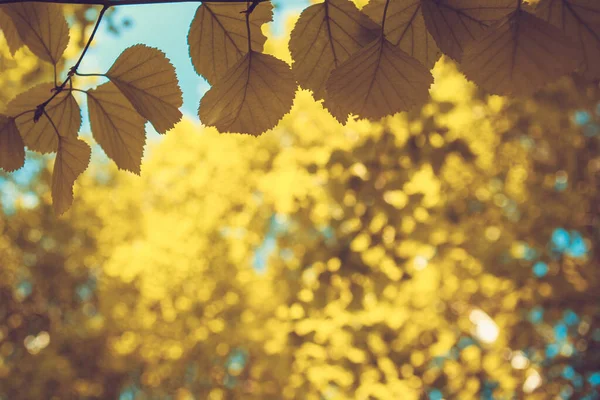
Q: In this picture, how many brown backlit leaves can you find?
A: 15